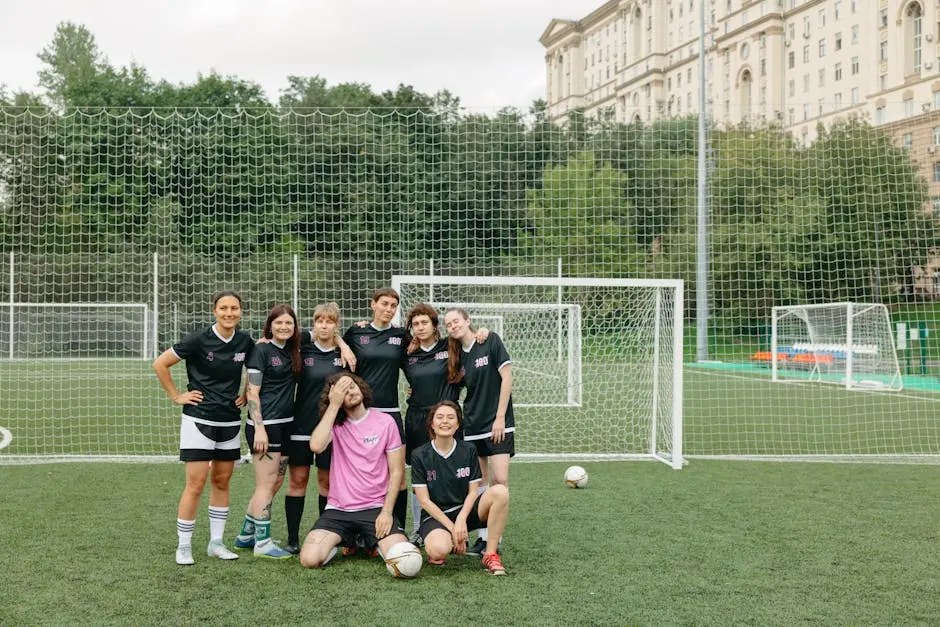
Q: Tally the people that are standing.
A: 6